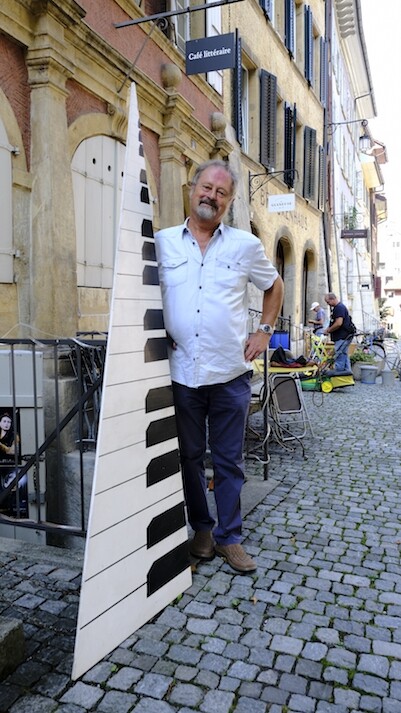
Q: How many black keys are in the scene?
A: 15